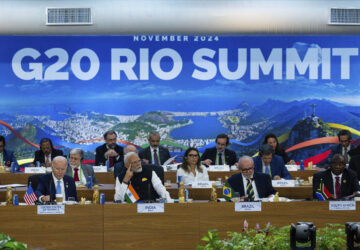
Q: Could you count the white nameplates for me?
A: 10